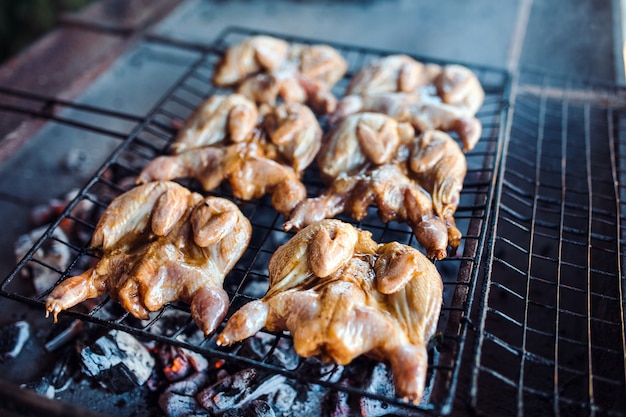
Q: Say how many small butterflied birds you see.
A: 6